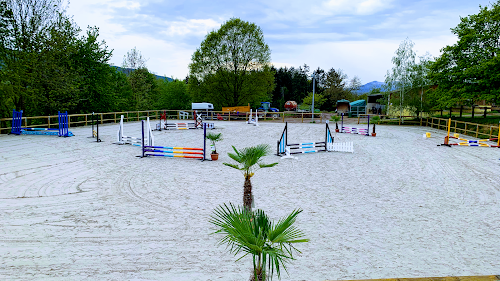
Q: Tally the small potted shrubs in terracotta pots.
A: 3